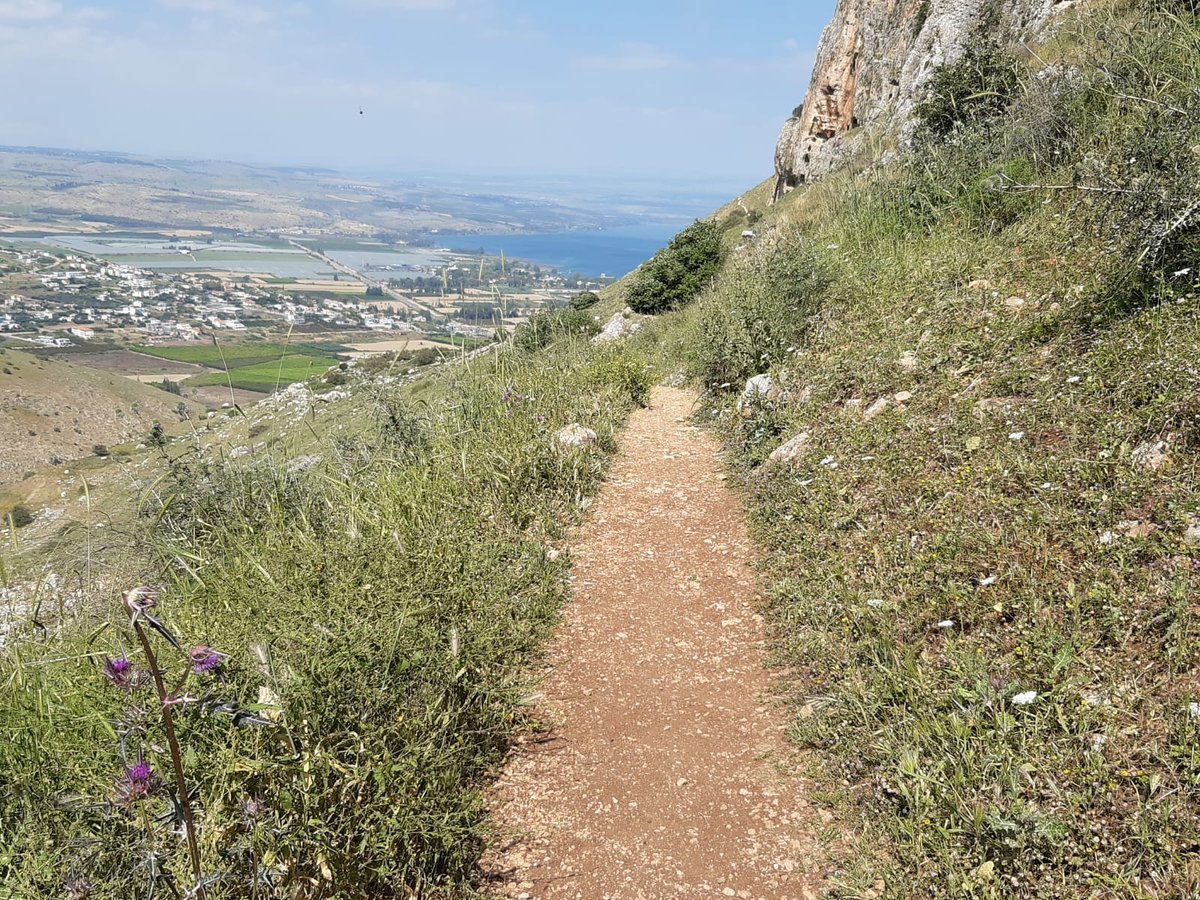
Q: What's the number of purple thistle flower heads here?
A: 3